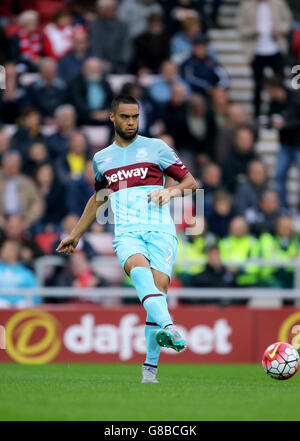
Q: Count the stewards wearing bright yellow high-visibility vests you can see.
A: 3